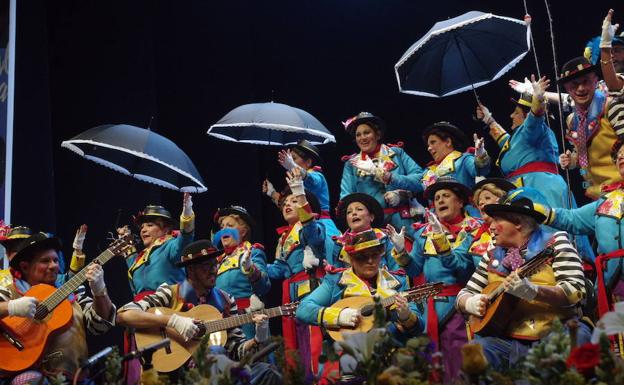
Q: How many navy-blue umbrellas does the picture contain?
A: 3